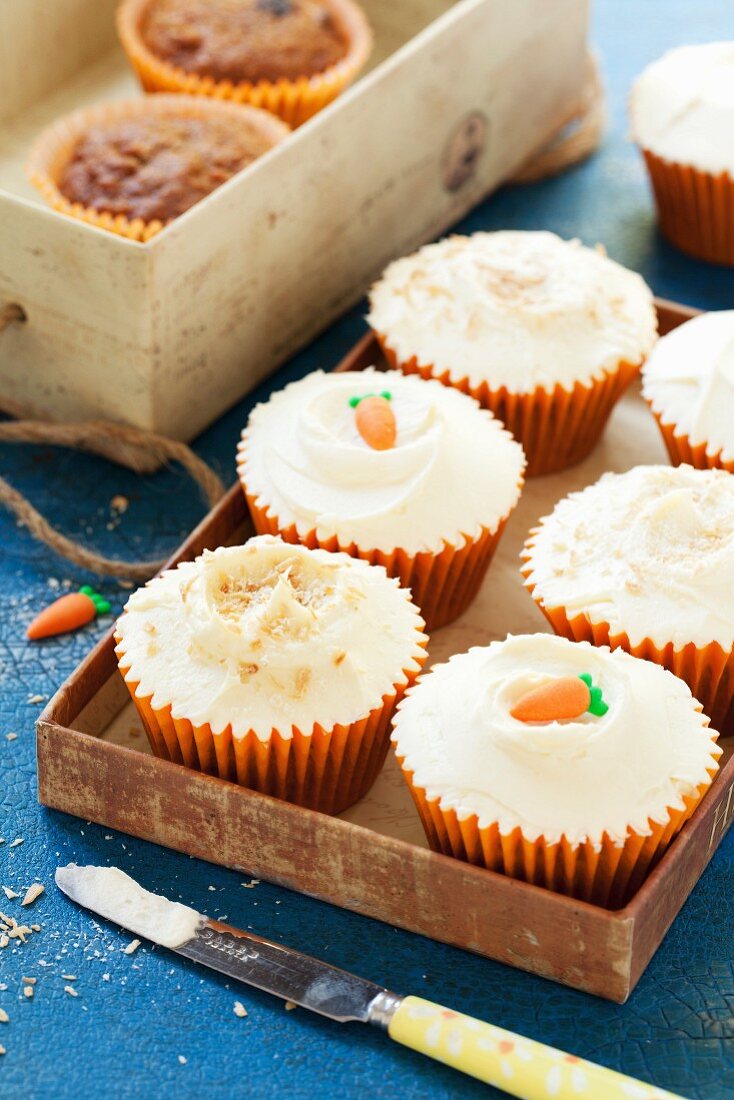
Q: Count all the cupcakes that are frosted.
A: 7